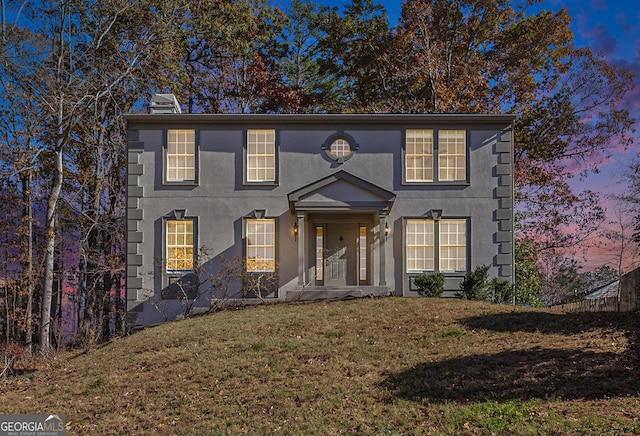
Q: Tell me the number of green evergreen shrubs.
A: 3